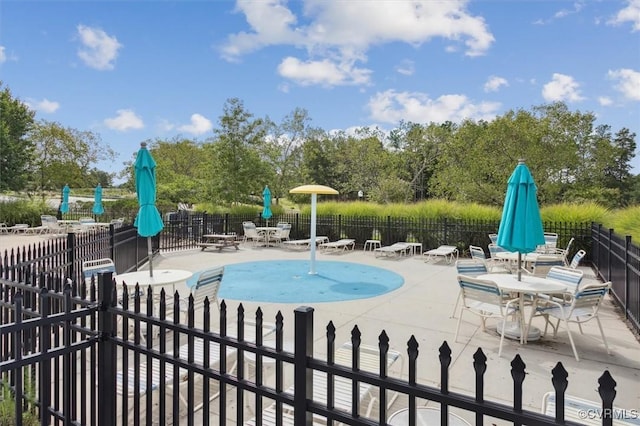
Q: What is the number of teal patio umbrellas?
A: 5